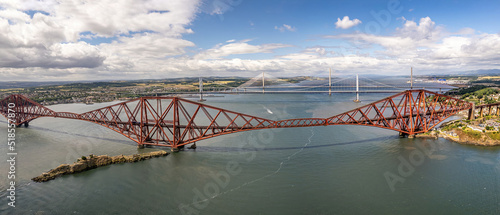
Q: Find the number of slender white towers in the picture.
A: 5